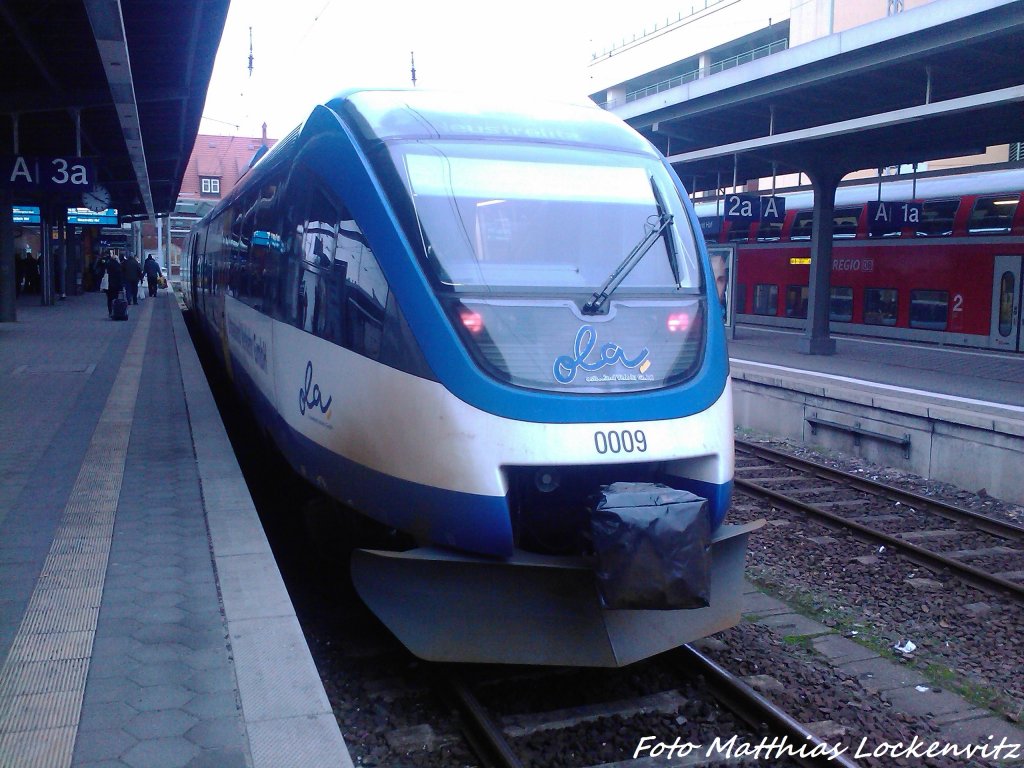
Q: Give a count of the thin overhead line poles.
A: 2